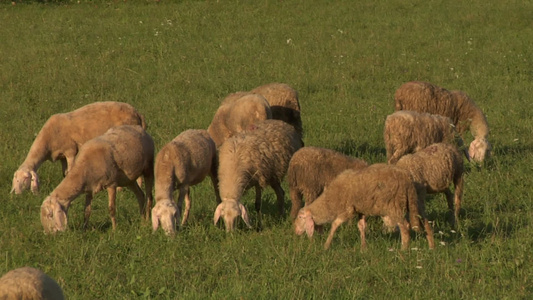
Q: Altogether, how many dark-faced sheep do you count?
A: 0